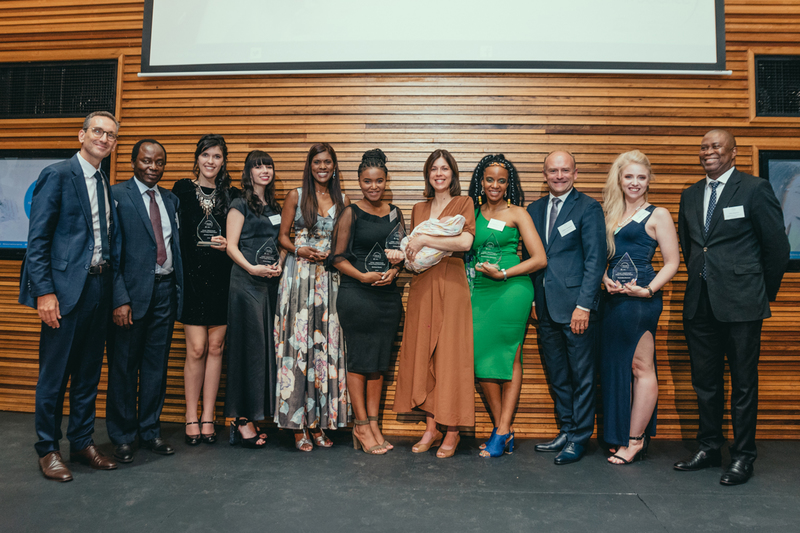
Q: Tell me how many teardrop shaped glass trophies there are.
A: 7